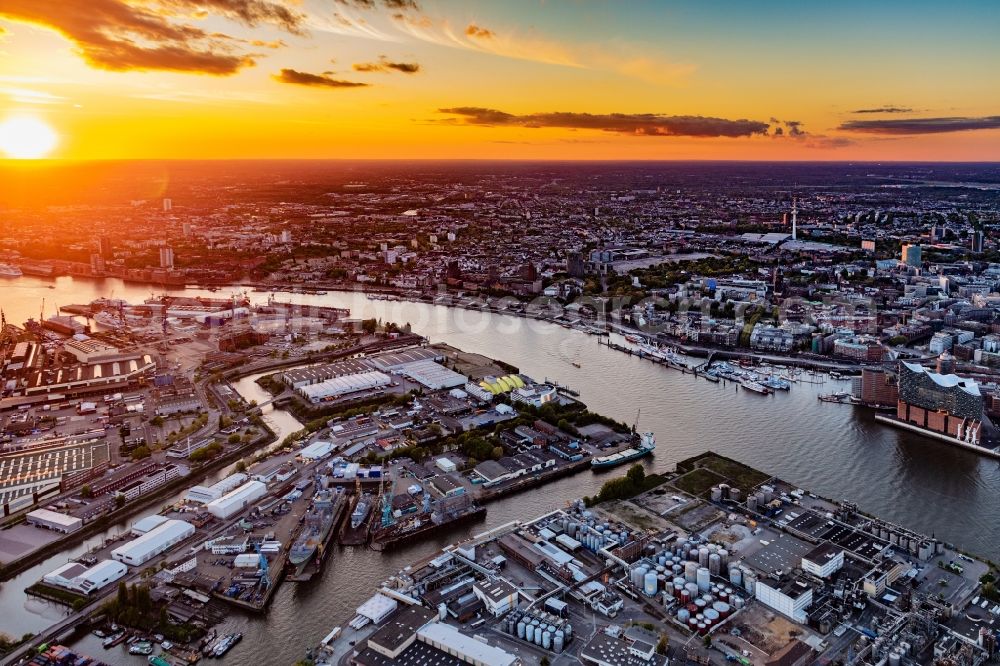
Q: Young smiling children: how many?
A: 0